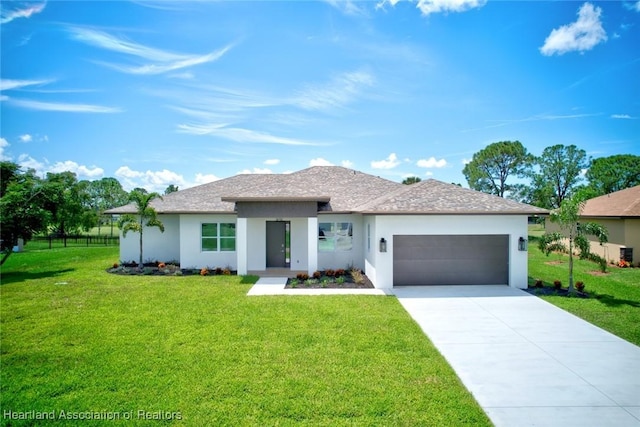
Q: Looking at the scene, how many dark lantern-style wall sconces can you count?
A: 2